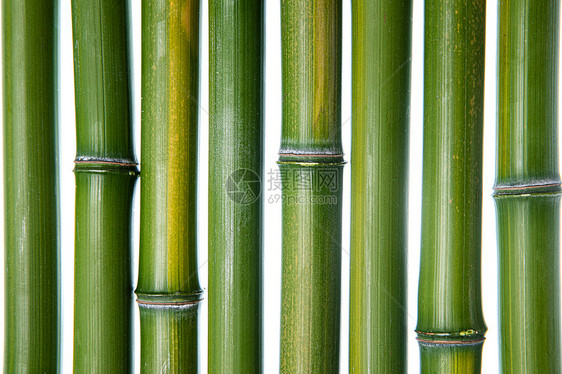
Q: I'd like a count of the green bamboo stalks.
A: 8